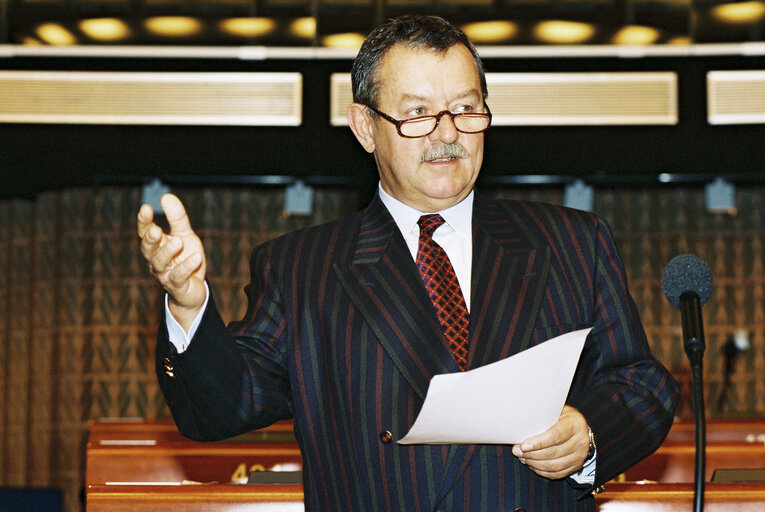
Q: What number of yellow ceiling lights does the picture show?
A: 12